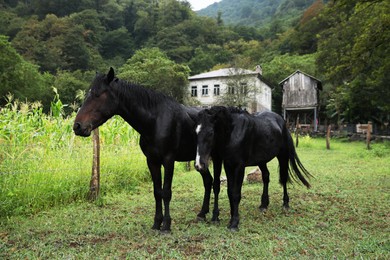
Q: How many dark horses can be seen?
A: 2